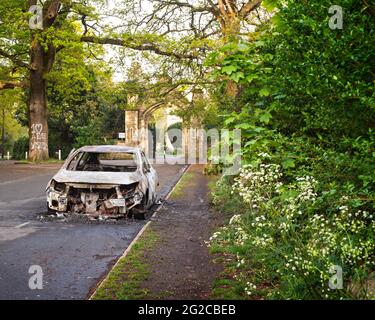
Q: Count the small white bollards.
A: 3